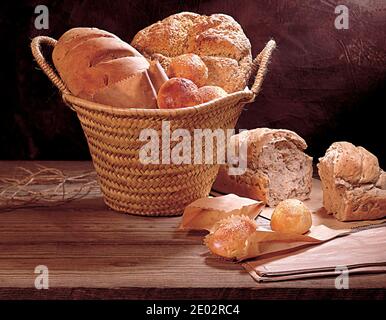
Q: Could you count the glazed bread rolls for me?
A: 5